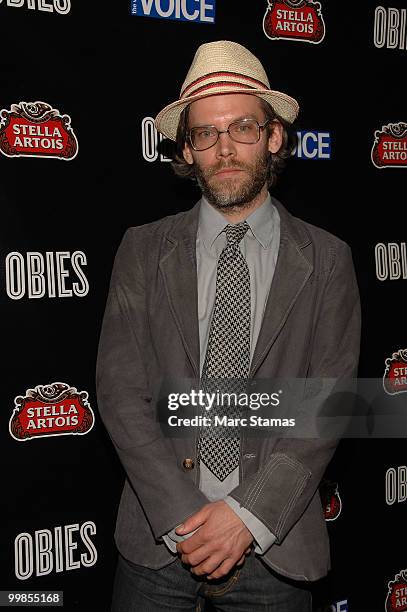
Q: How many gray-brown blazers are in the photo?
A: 1